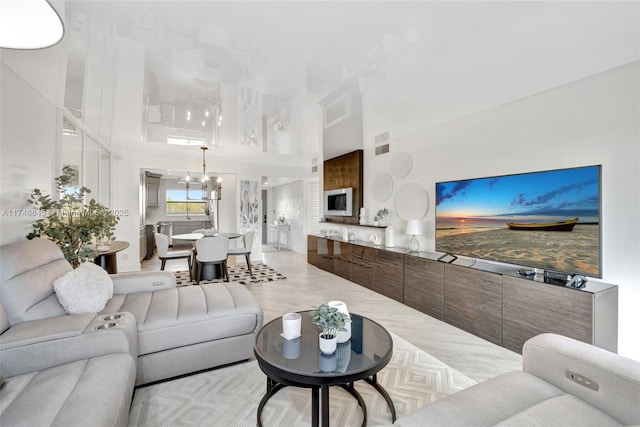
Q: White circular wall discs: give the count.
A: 3